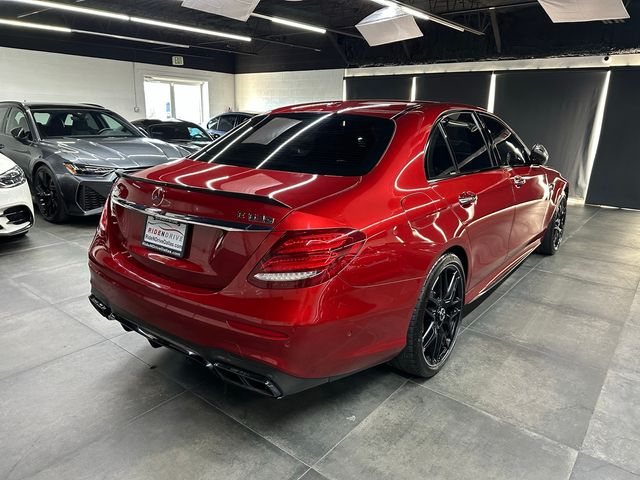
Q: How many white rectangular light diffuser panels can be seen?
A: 3